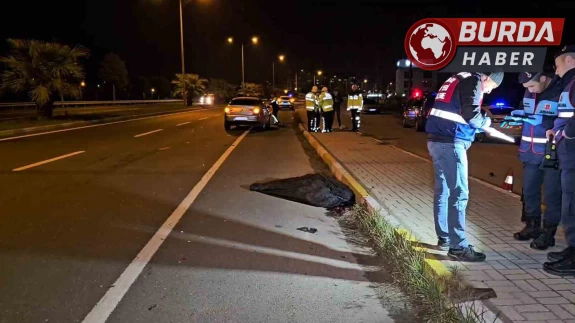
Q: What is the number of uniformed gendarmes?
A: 2